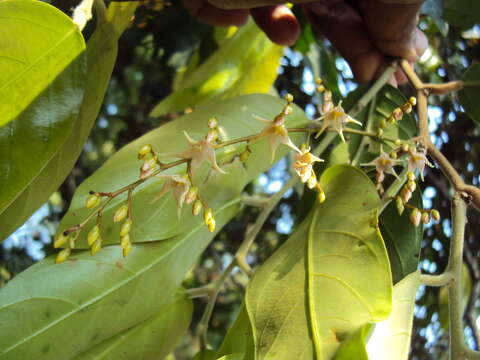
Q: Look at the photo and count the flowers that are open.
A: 7